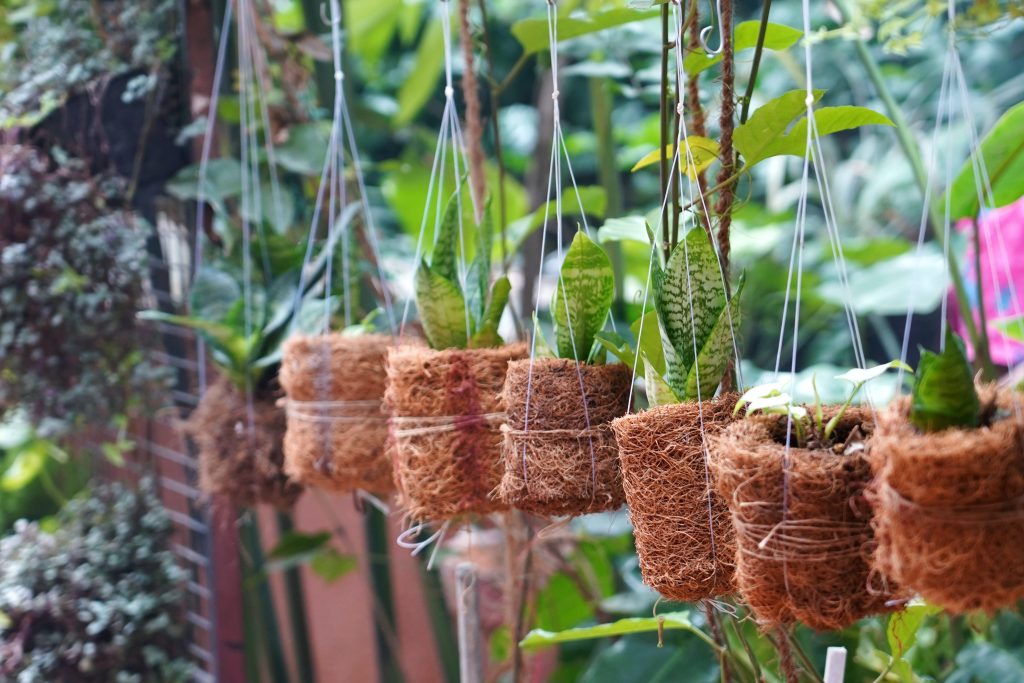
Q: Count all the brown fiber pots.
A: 7